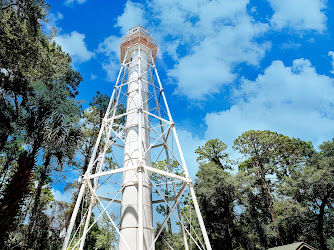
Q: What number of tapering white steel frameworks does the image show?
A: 1